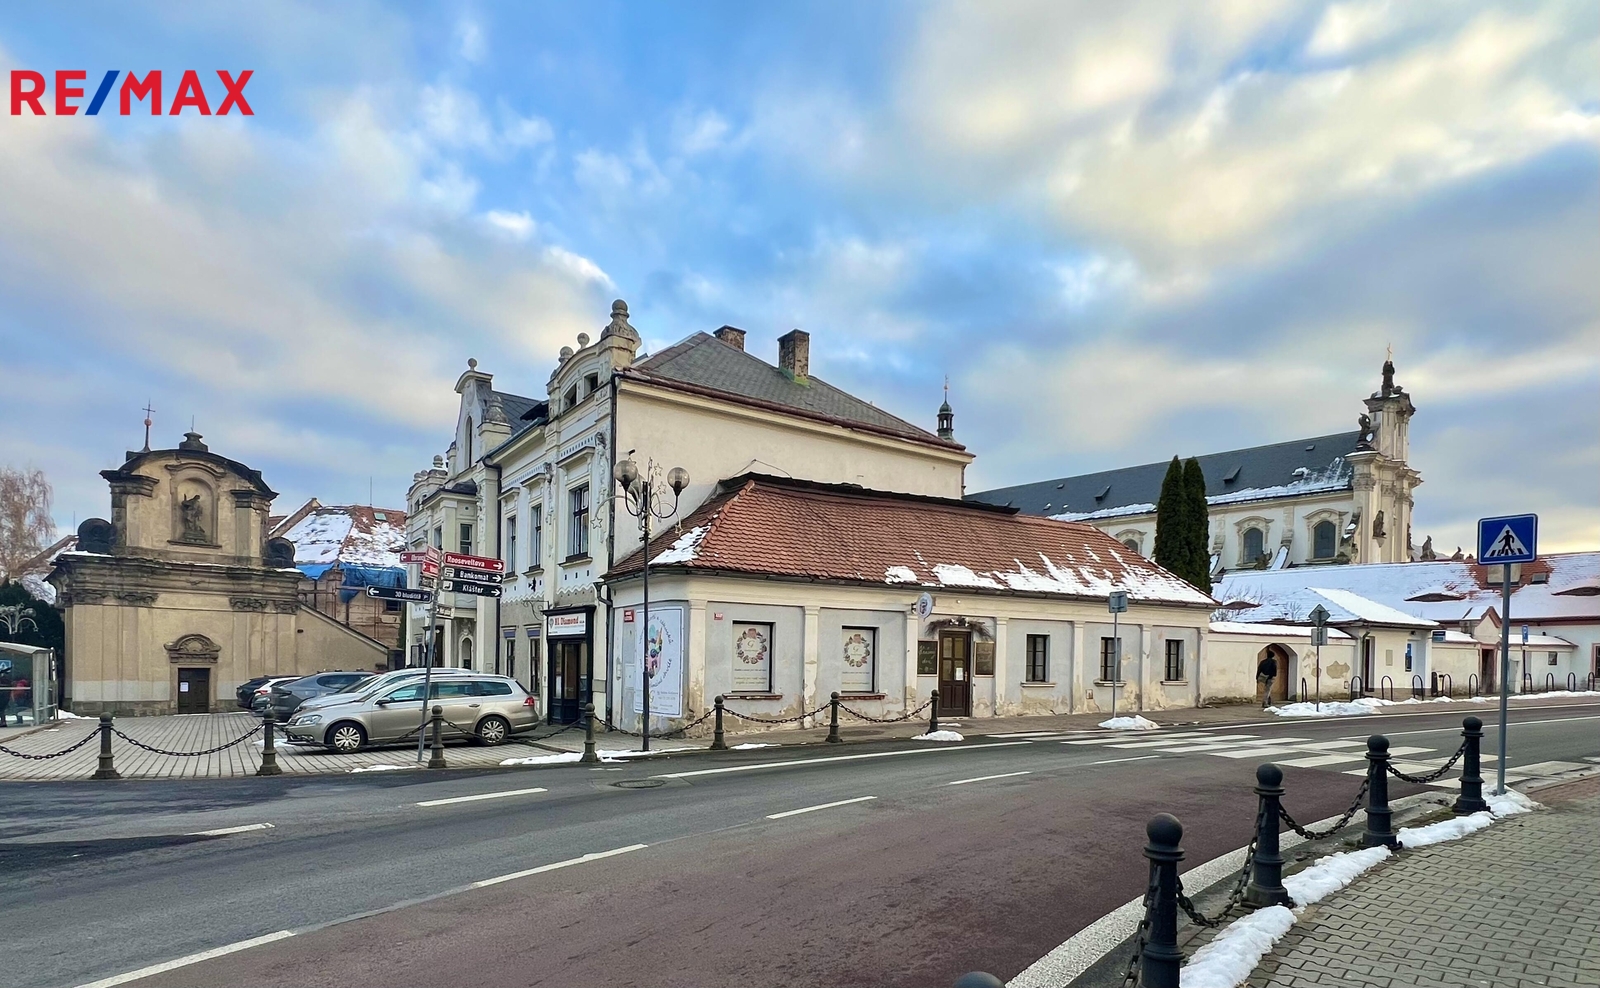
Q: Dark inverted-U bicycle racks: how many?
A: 10